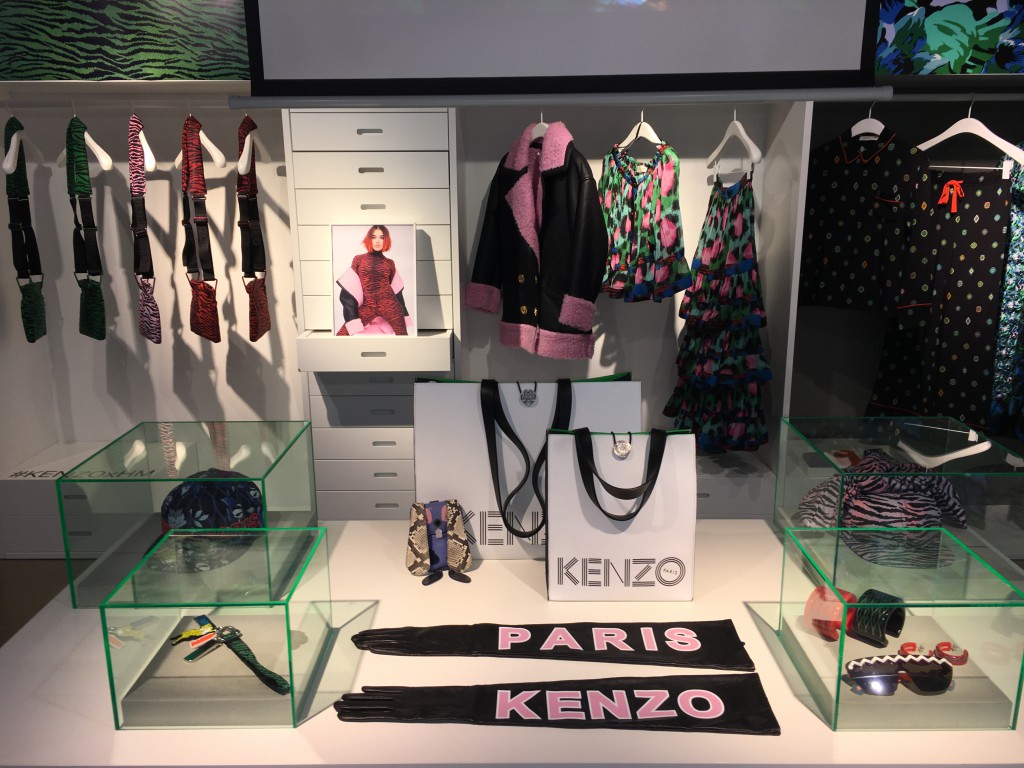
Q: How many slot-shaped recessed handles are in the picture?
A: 12